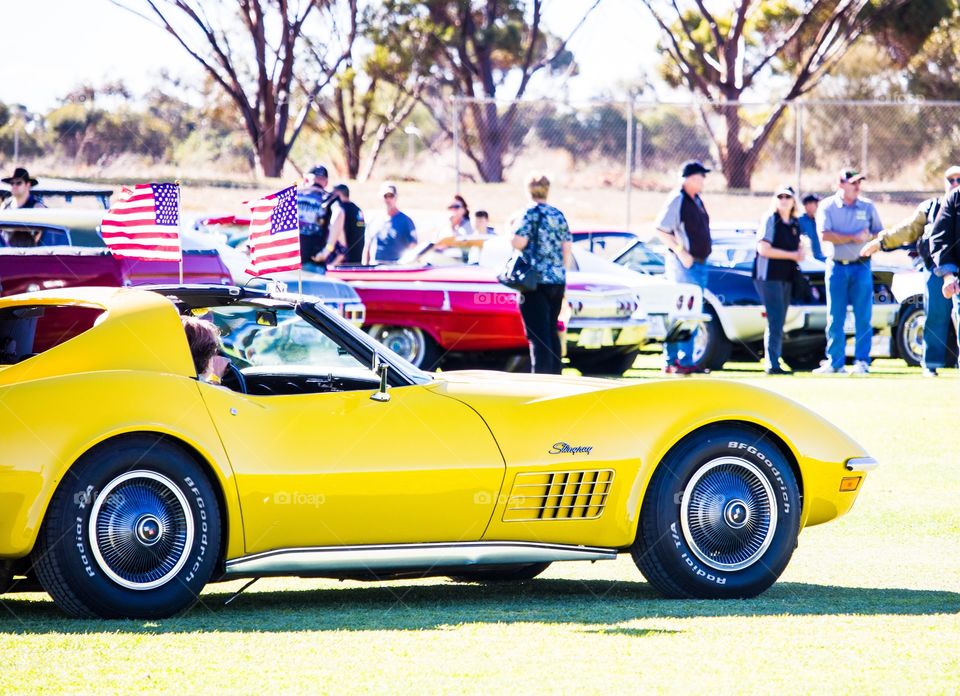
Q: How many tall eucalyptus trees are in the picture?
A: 4